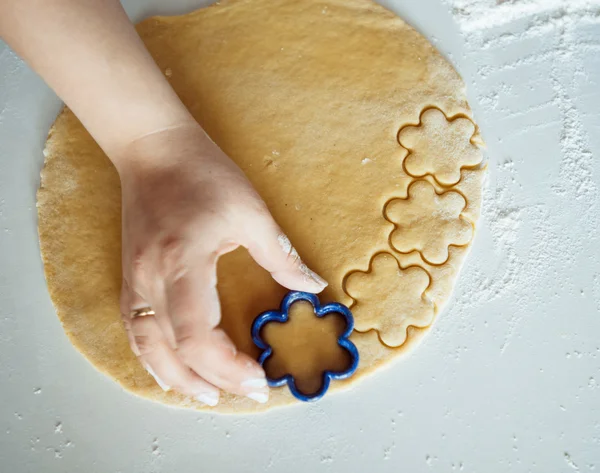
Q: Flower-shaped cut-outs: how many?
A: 3